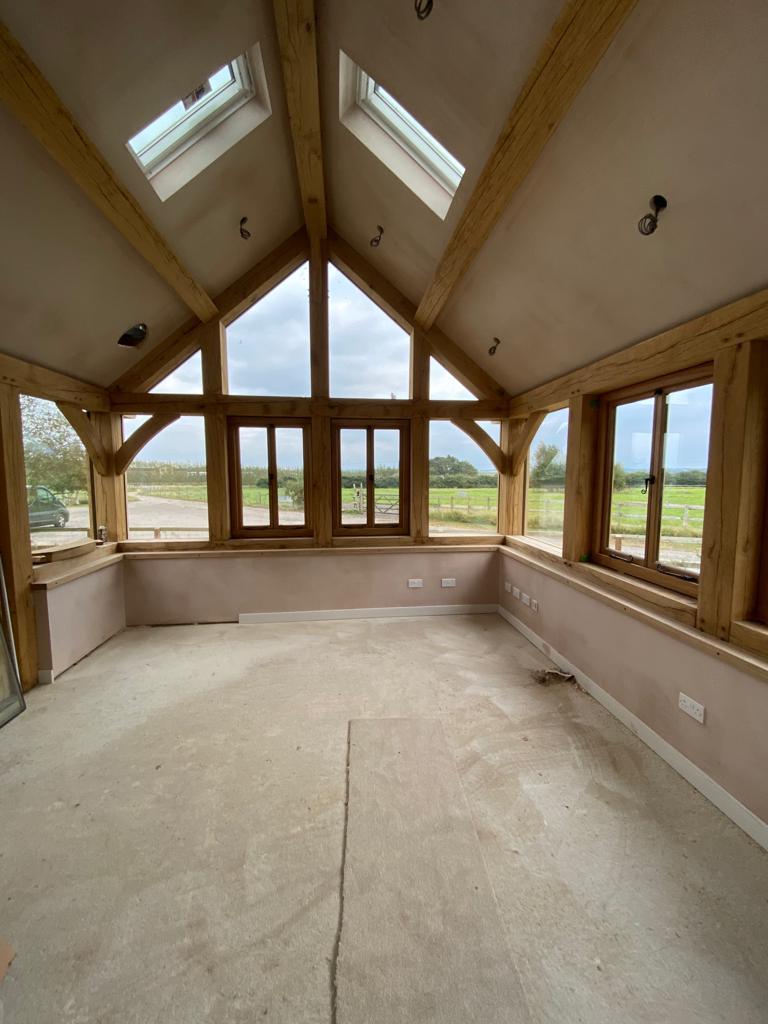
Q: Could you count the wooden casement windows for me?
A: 3